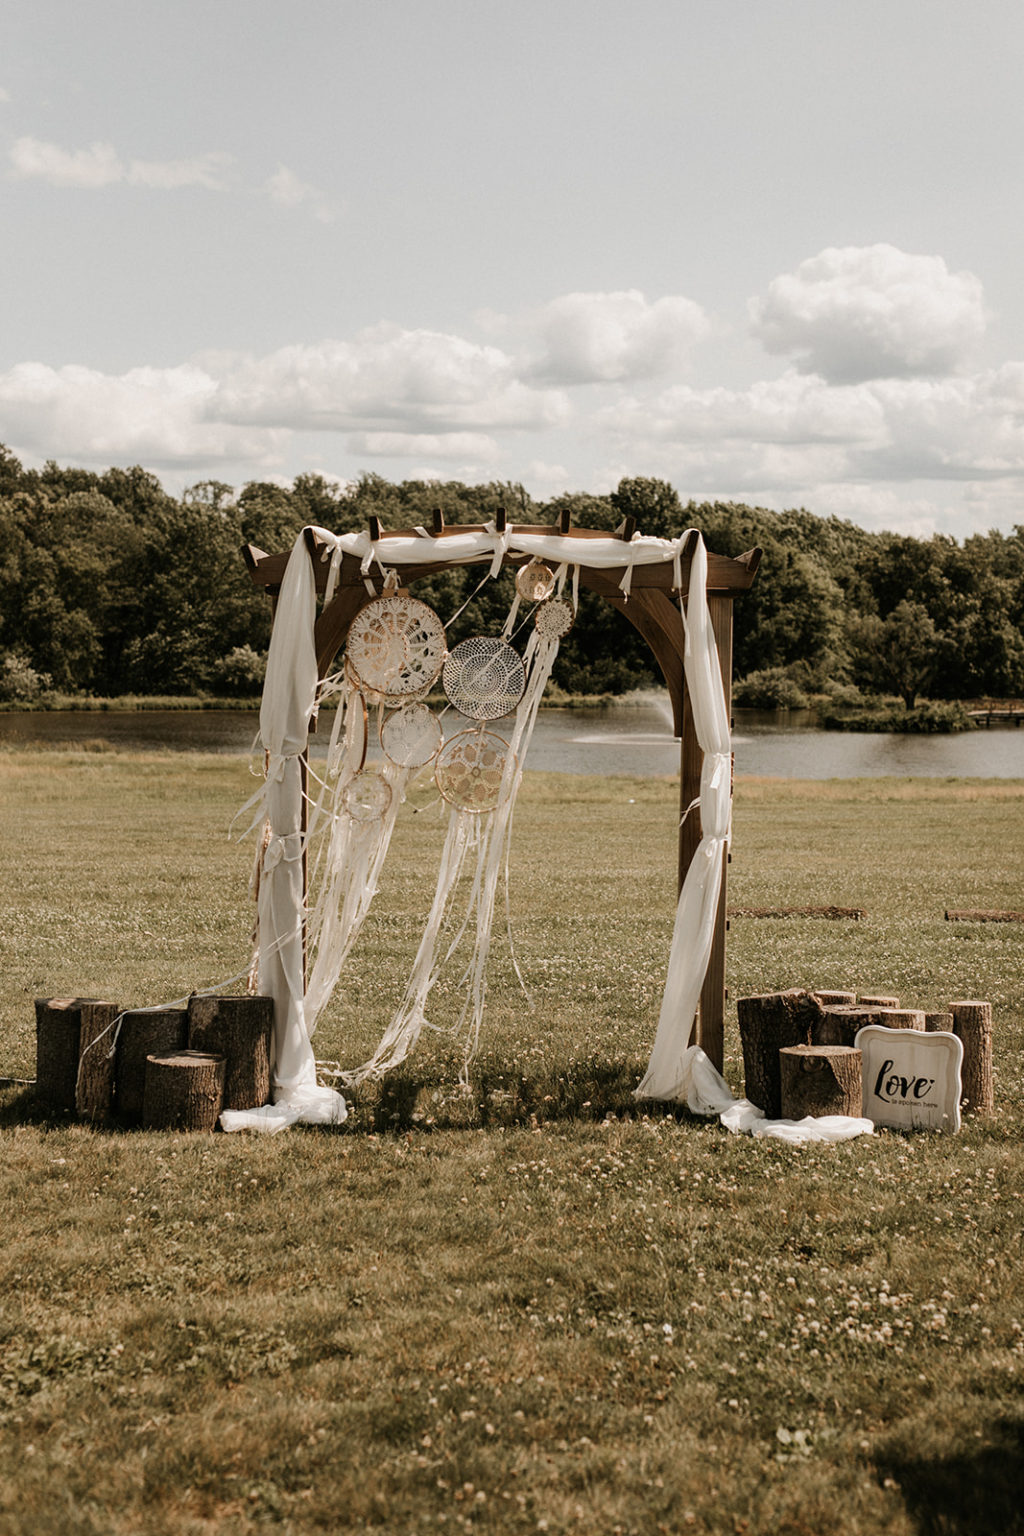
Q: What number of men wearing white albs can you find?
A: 0